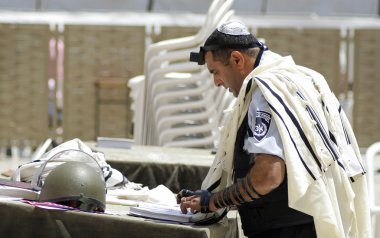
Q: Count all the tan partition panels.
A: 5